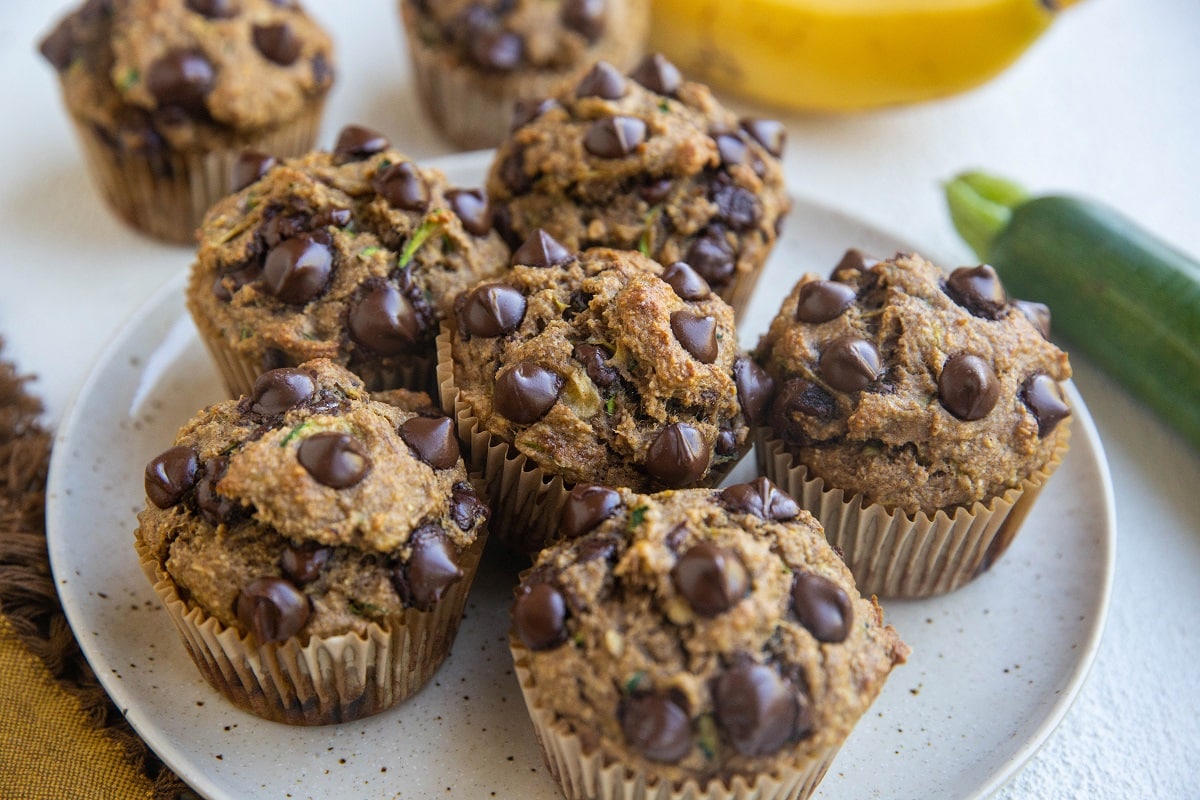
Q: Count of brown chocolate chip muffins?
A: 8